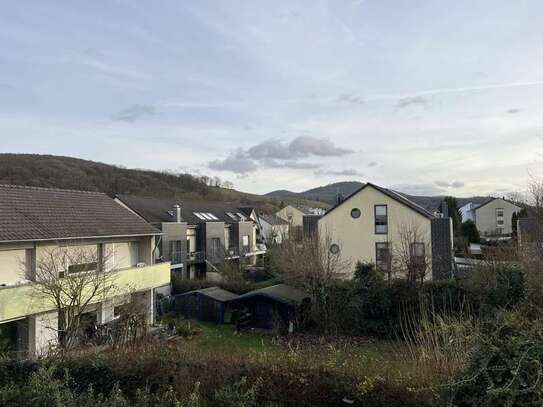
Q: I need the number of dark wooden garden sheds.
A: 2